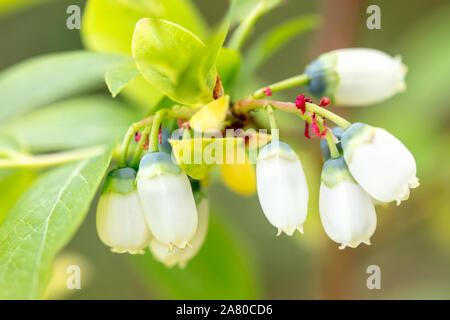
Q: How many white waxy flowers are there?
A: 7